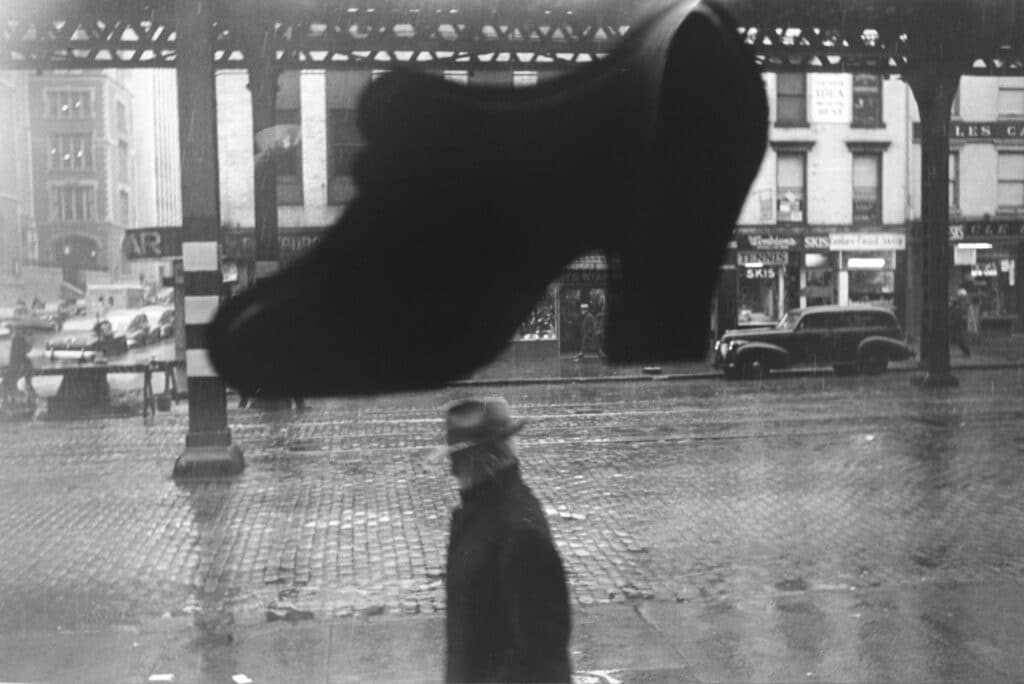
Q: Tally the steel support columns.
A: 3